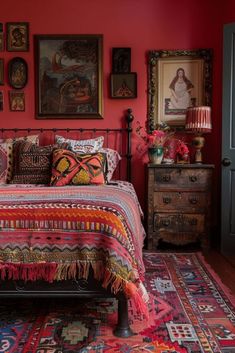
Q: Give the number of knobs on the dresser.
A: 6